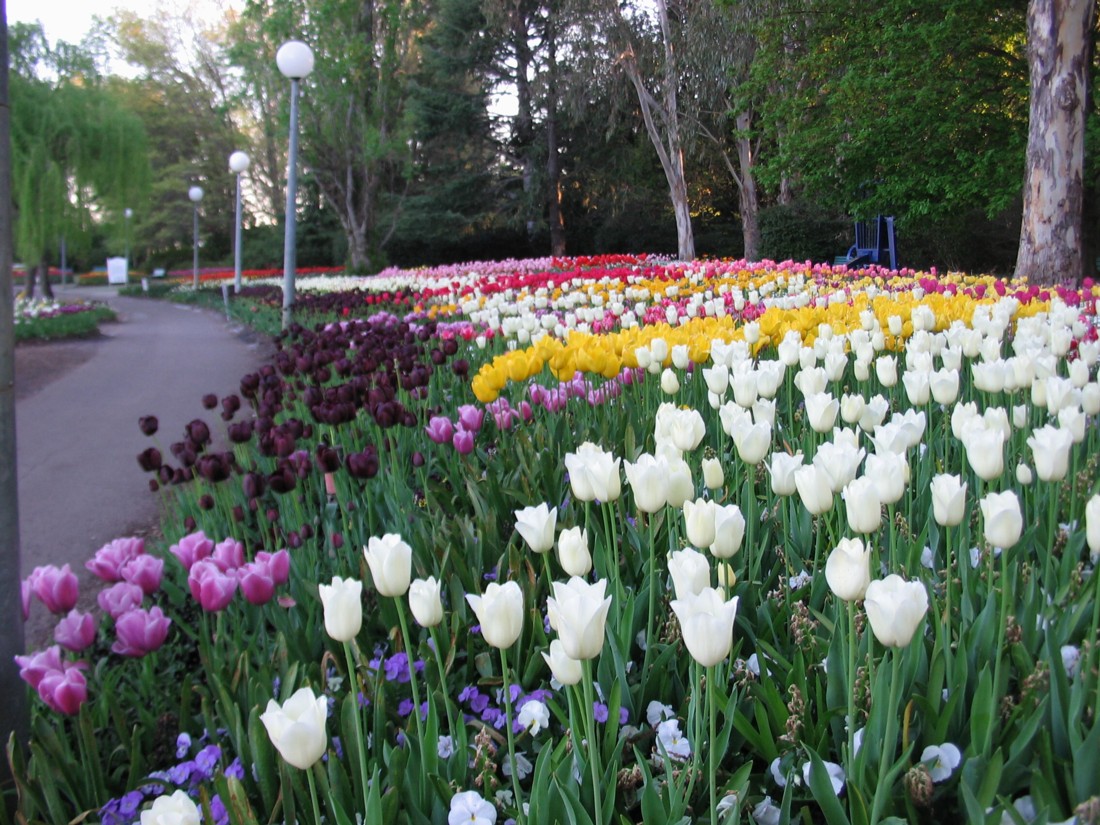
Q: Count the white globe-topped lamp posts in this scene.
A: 4